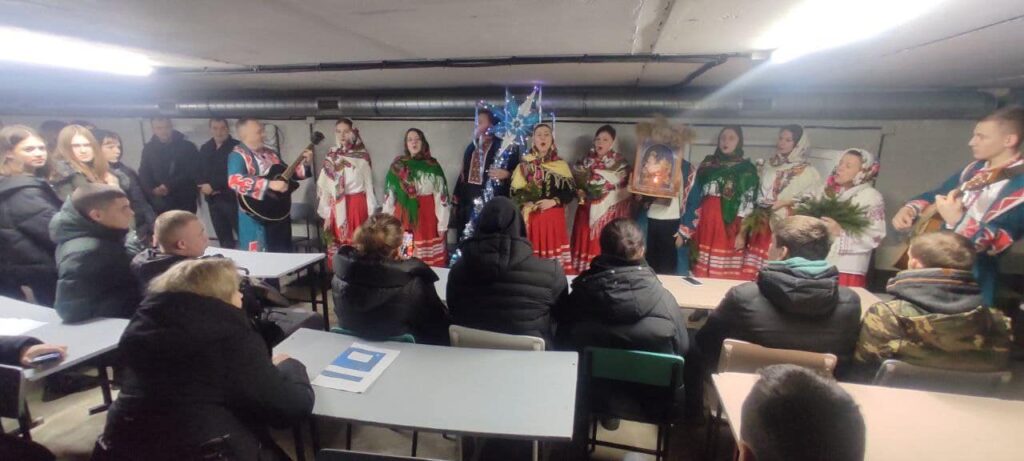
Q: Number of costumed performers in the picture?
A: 11